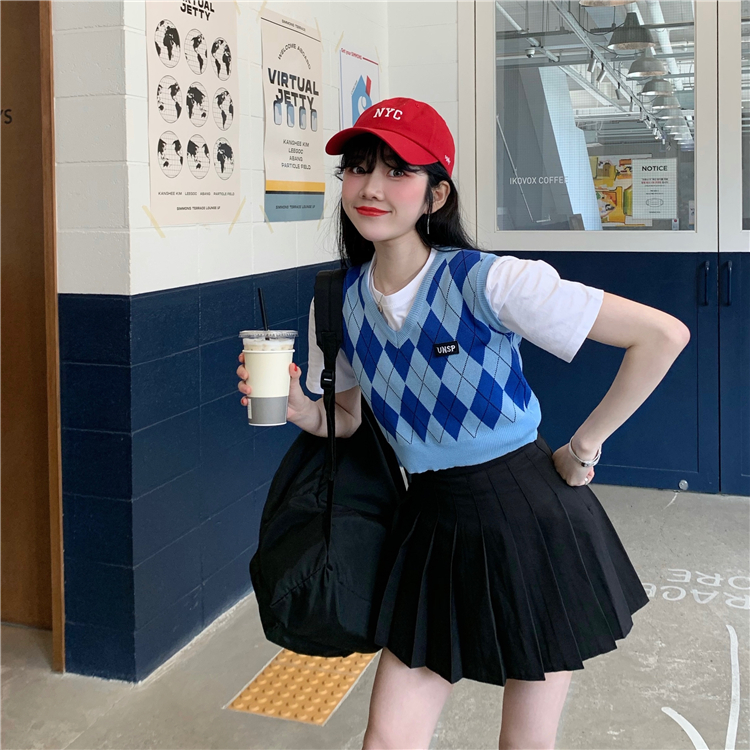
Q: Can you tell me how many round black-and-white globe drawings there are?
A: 9